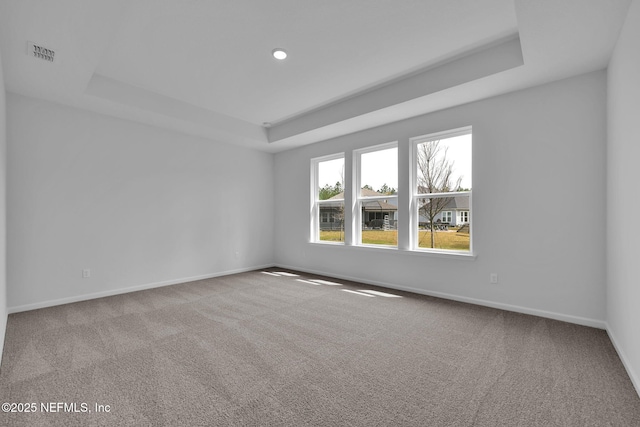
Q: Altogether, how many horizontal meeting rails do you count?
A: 3